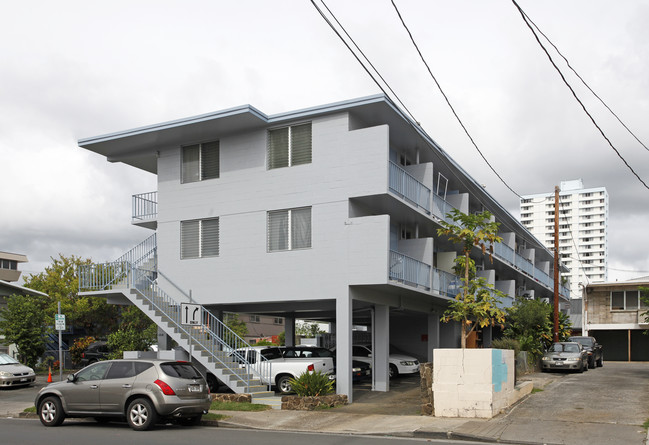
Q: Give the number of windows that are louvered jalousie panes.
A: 4